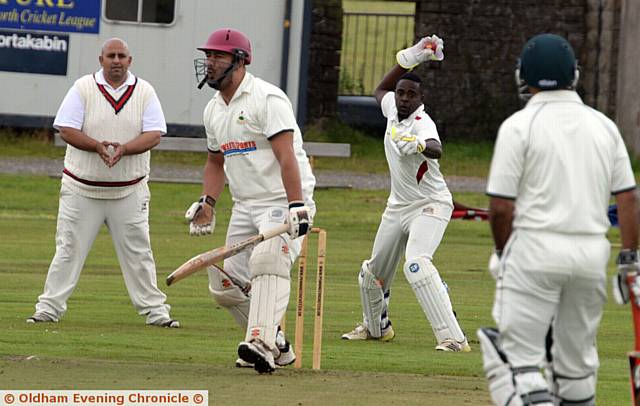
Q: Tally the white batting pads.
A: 6